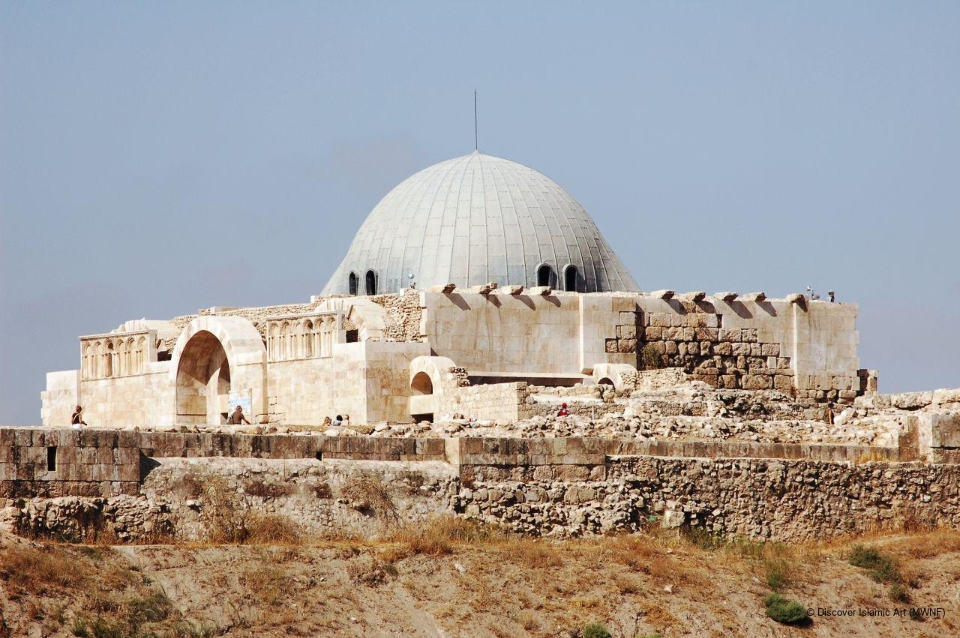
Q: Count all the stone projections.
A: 9